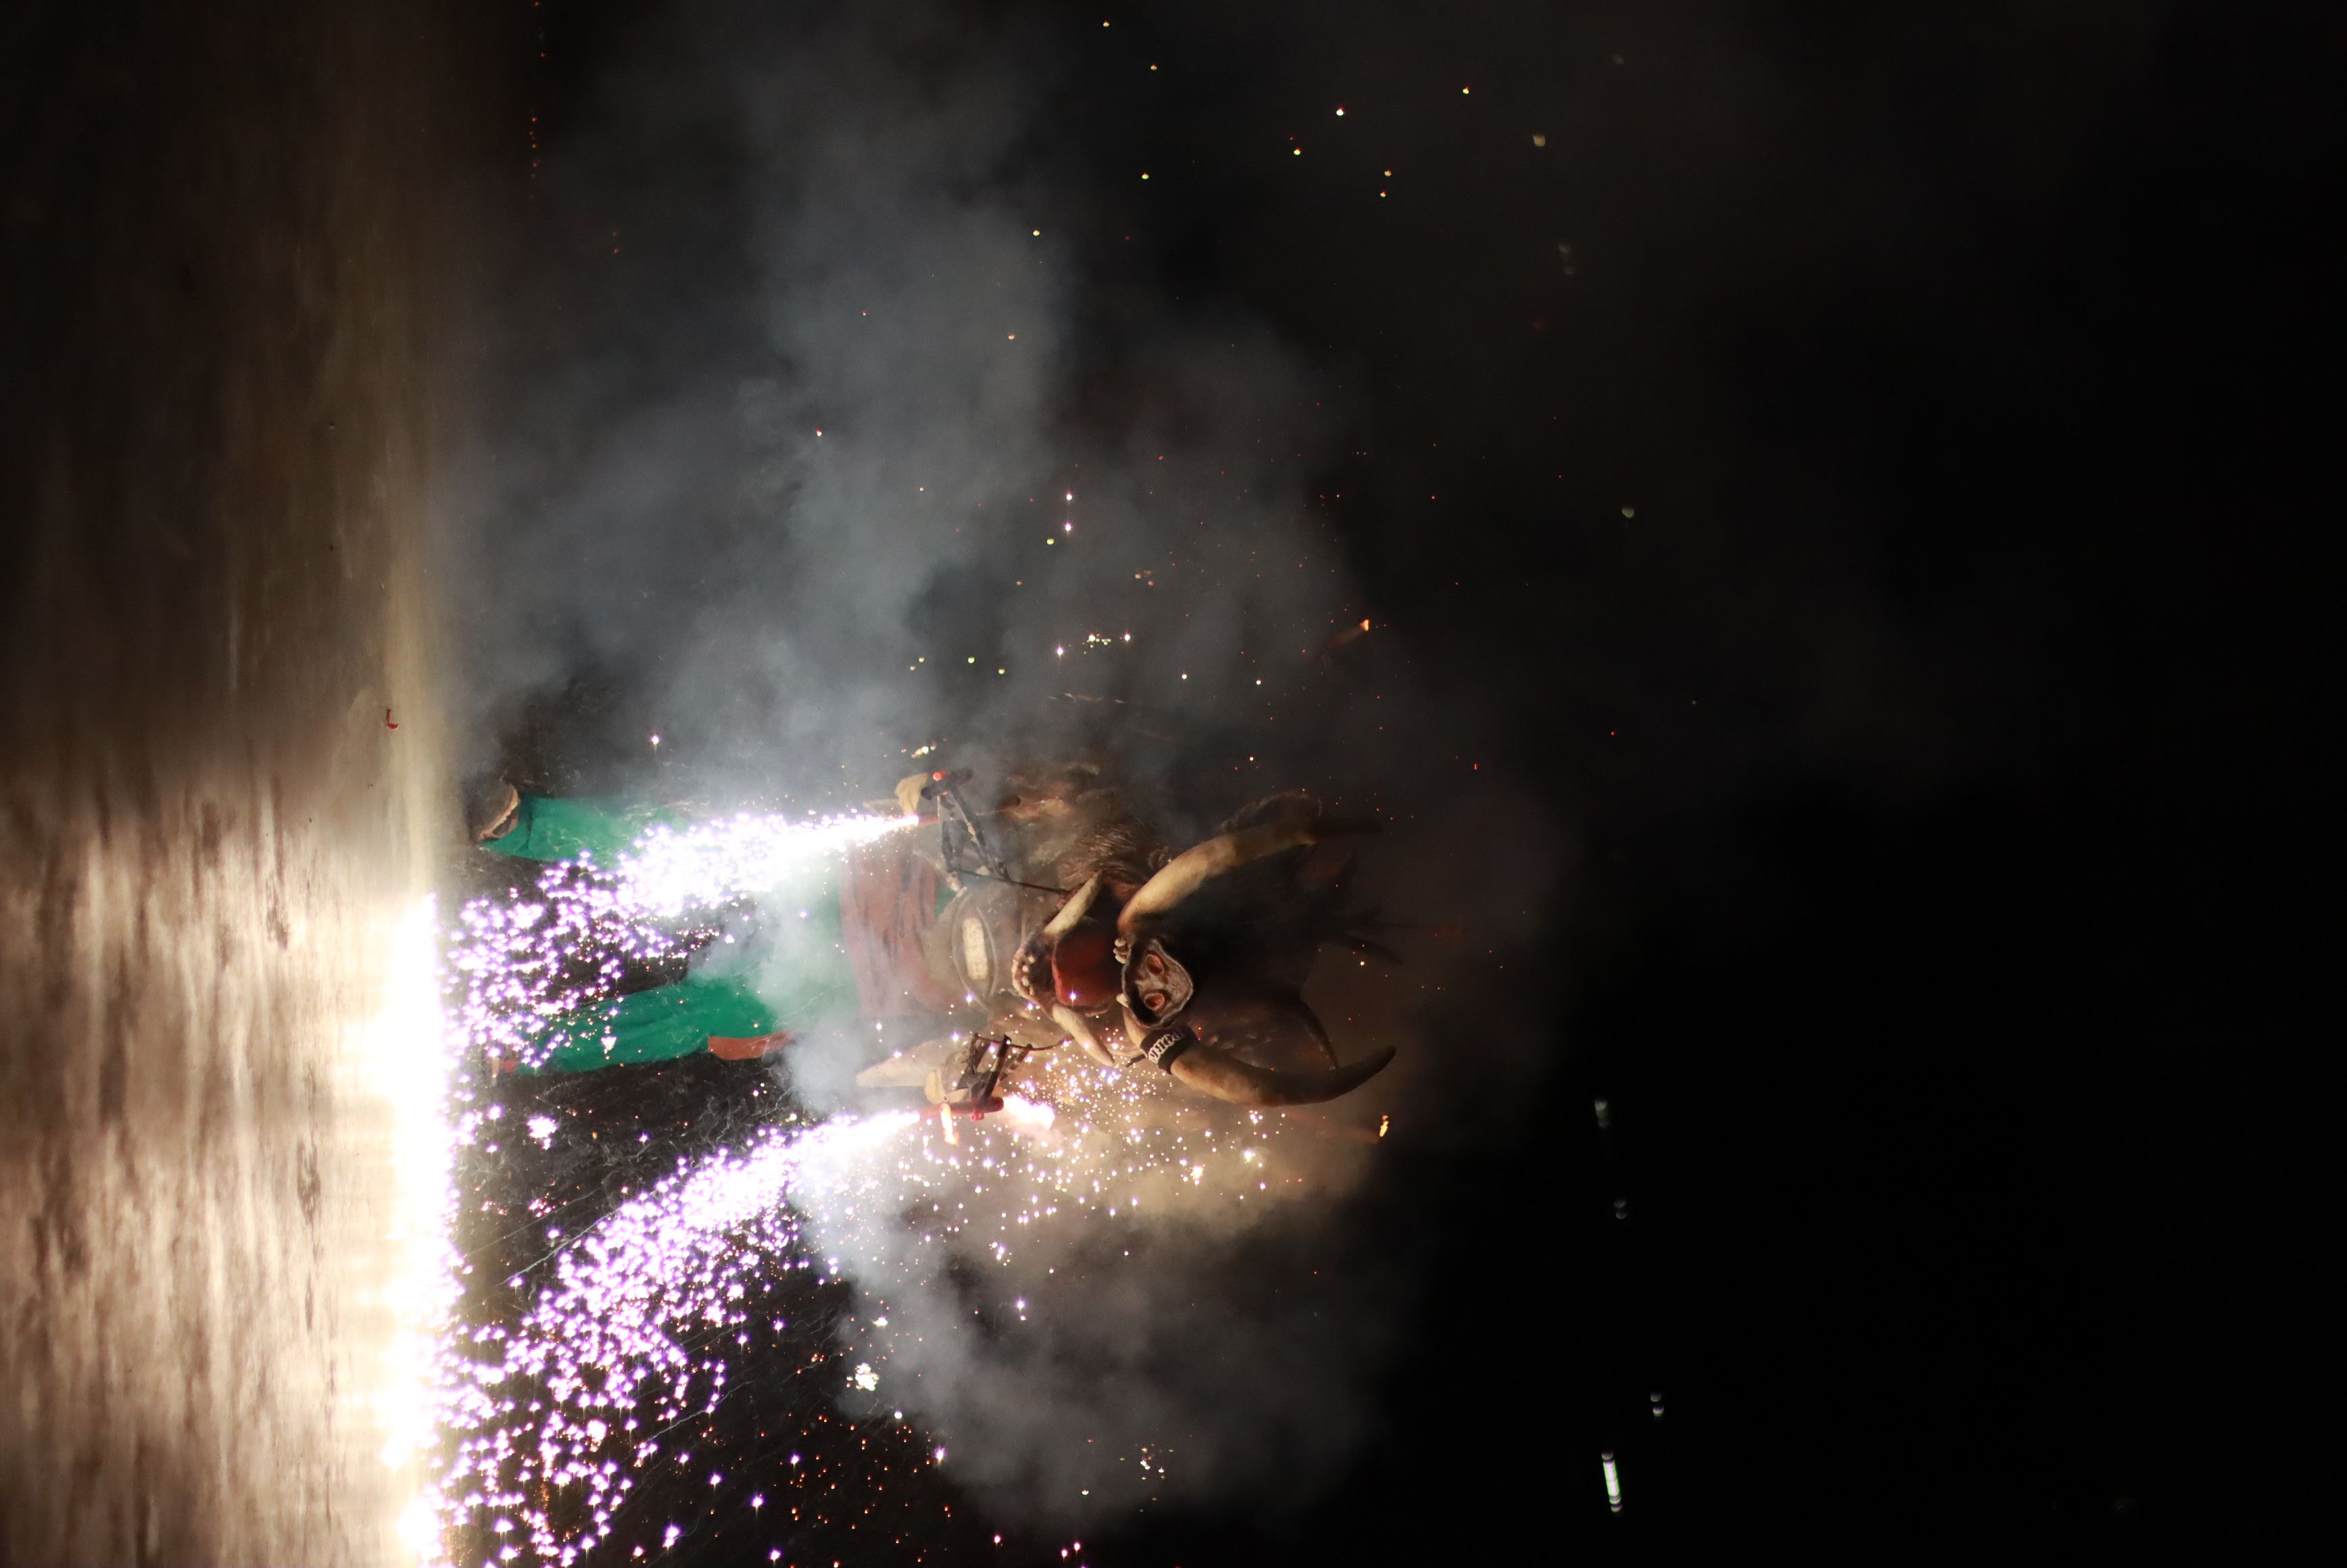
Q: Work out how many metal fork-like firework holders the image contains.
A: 2